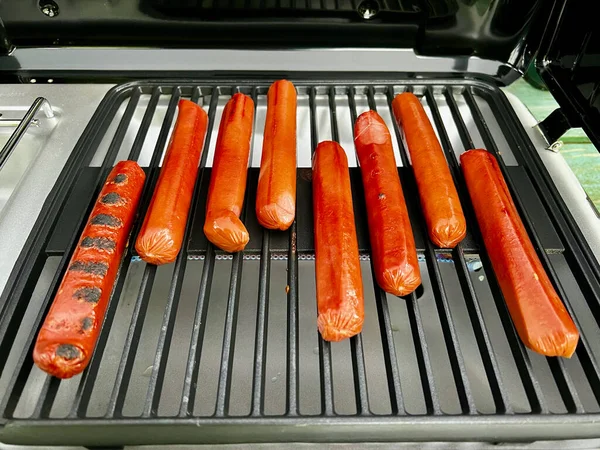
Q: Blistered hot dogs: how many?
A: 1